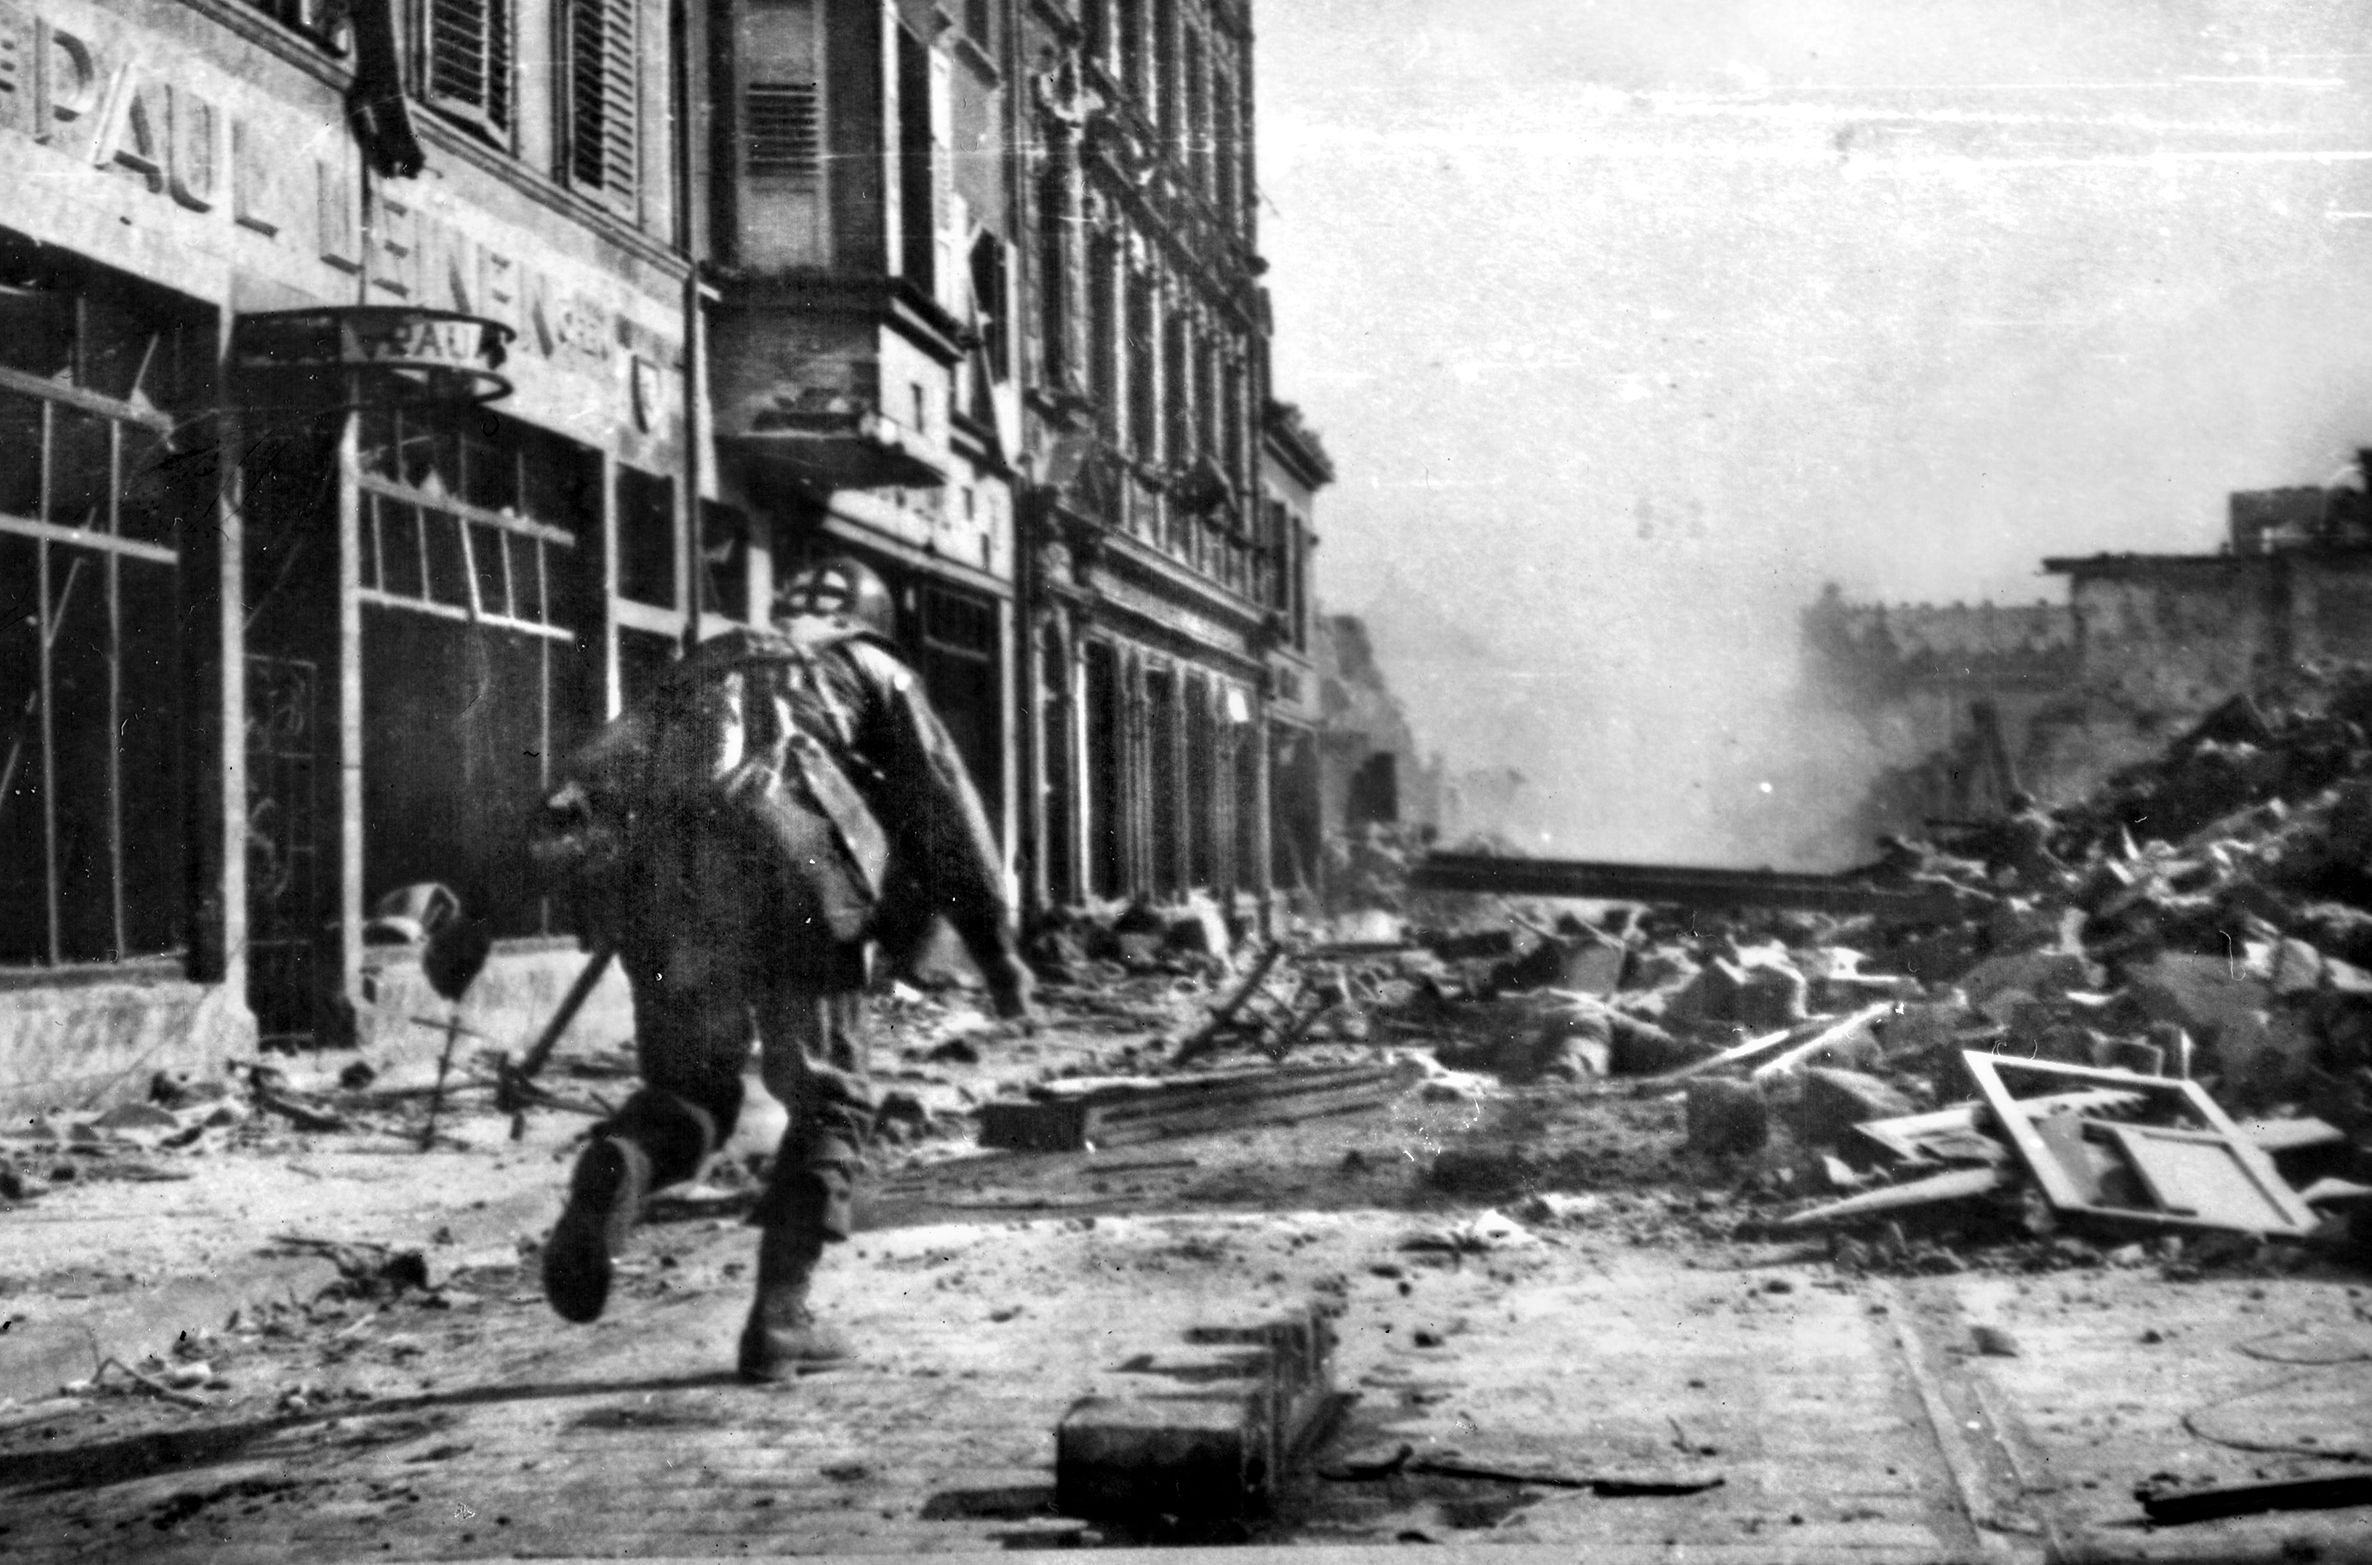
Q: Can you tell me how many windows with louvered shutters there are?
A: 3